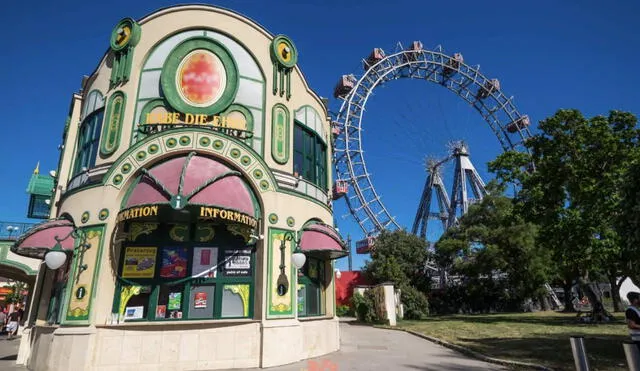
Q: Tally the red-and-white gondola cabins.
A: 9